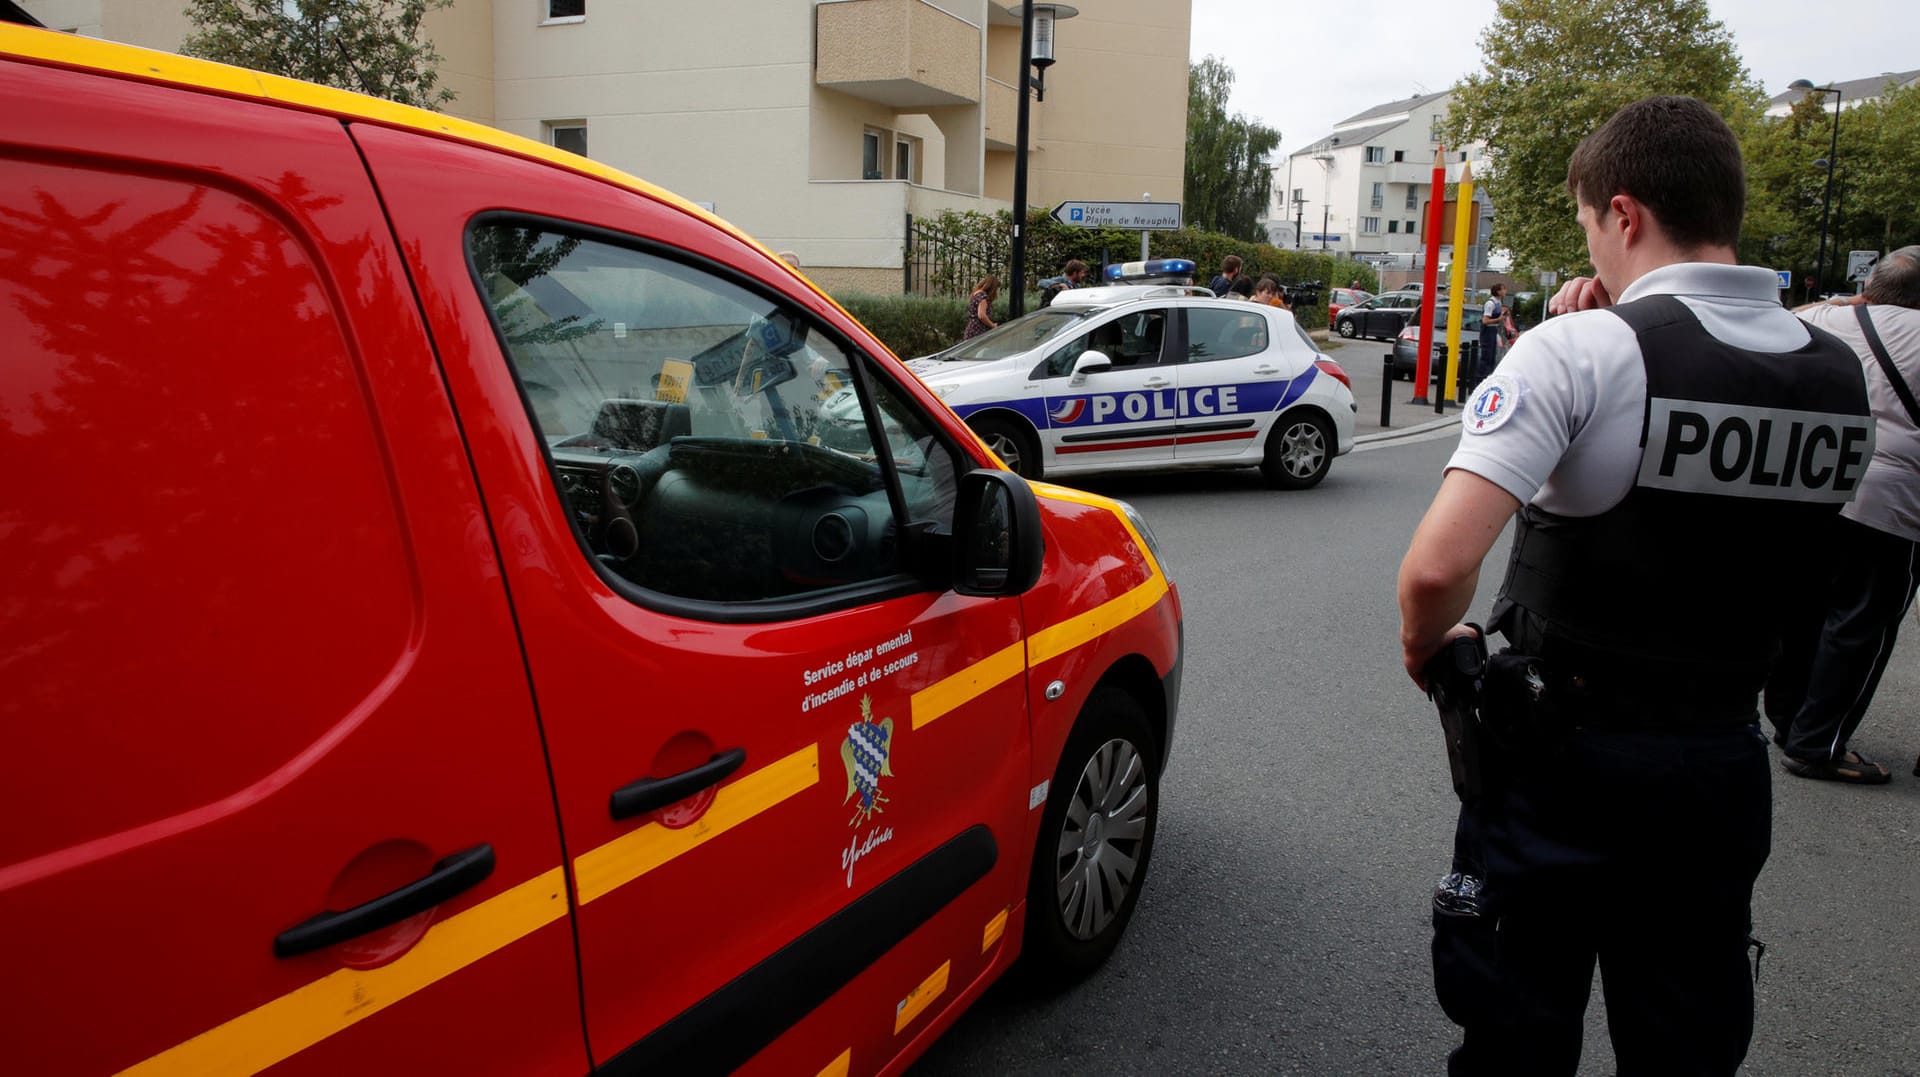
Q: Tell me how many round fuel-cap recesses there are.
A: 0